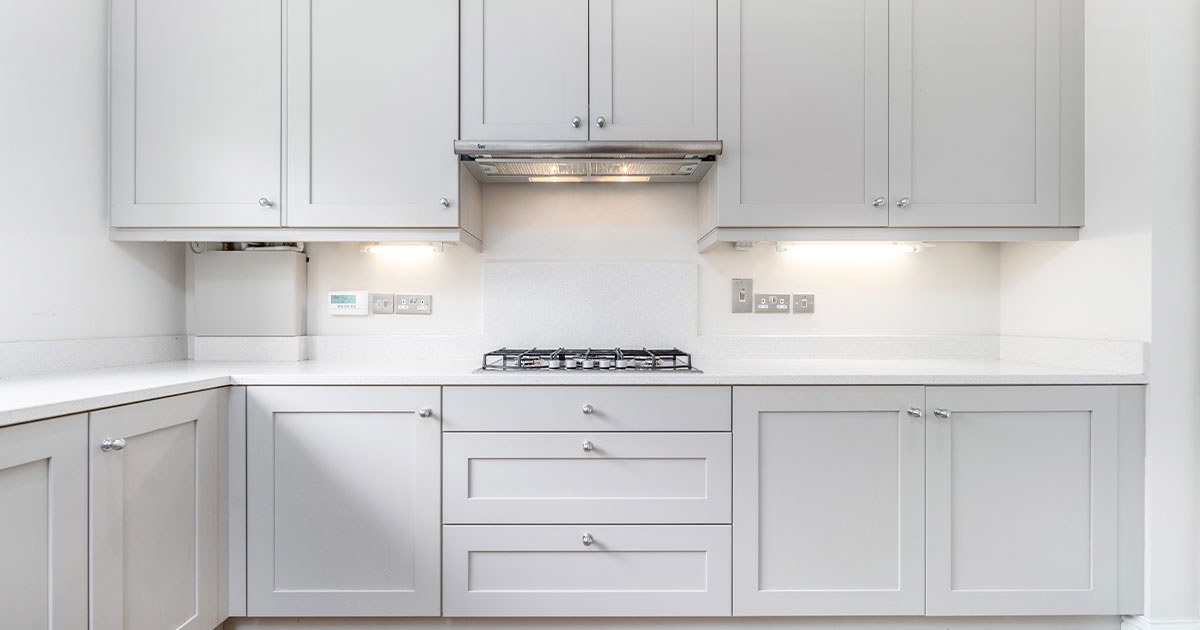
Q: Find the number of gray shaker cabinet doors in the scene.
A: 11